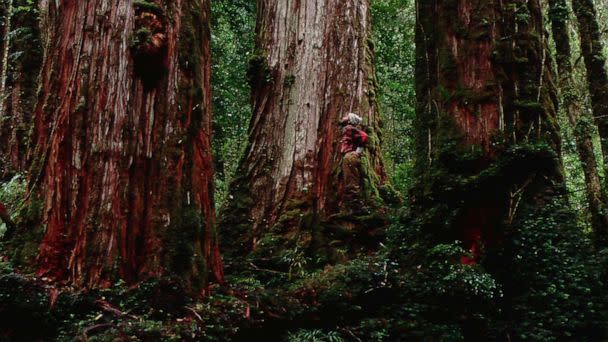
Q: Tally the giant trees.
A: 3